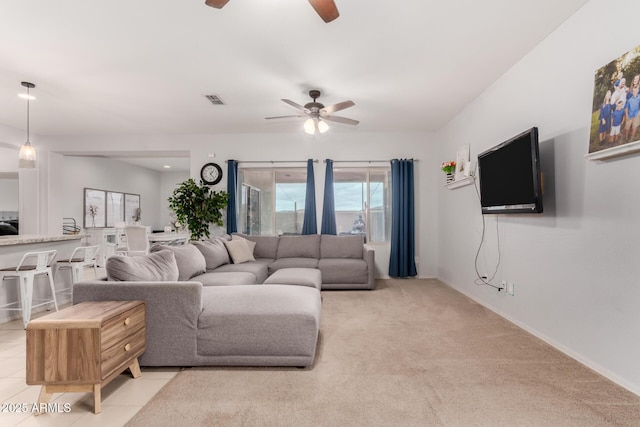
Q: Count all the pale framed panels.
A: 3